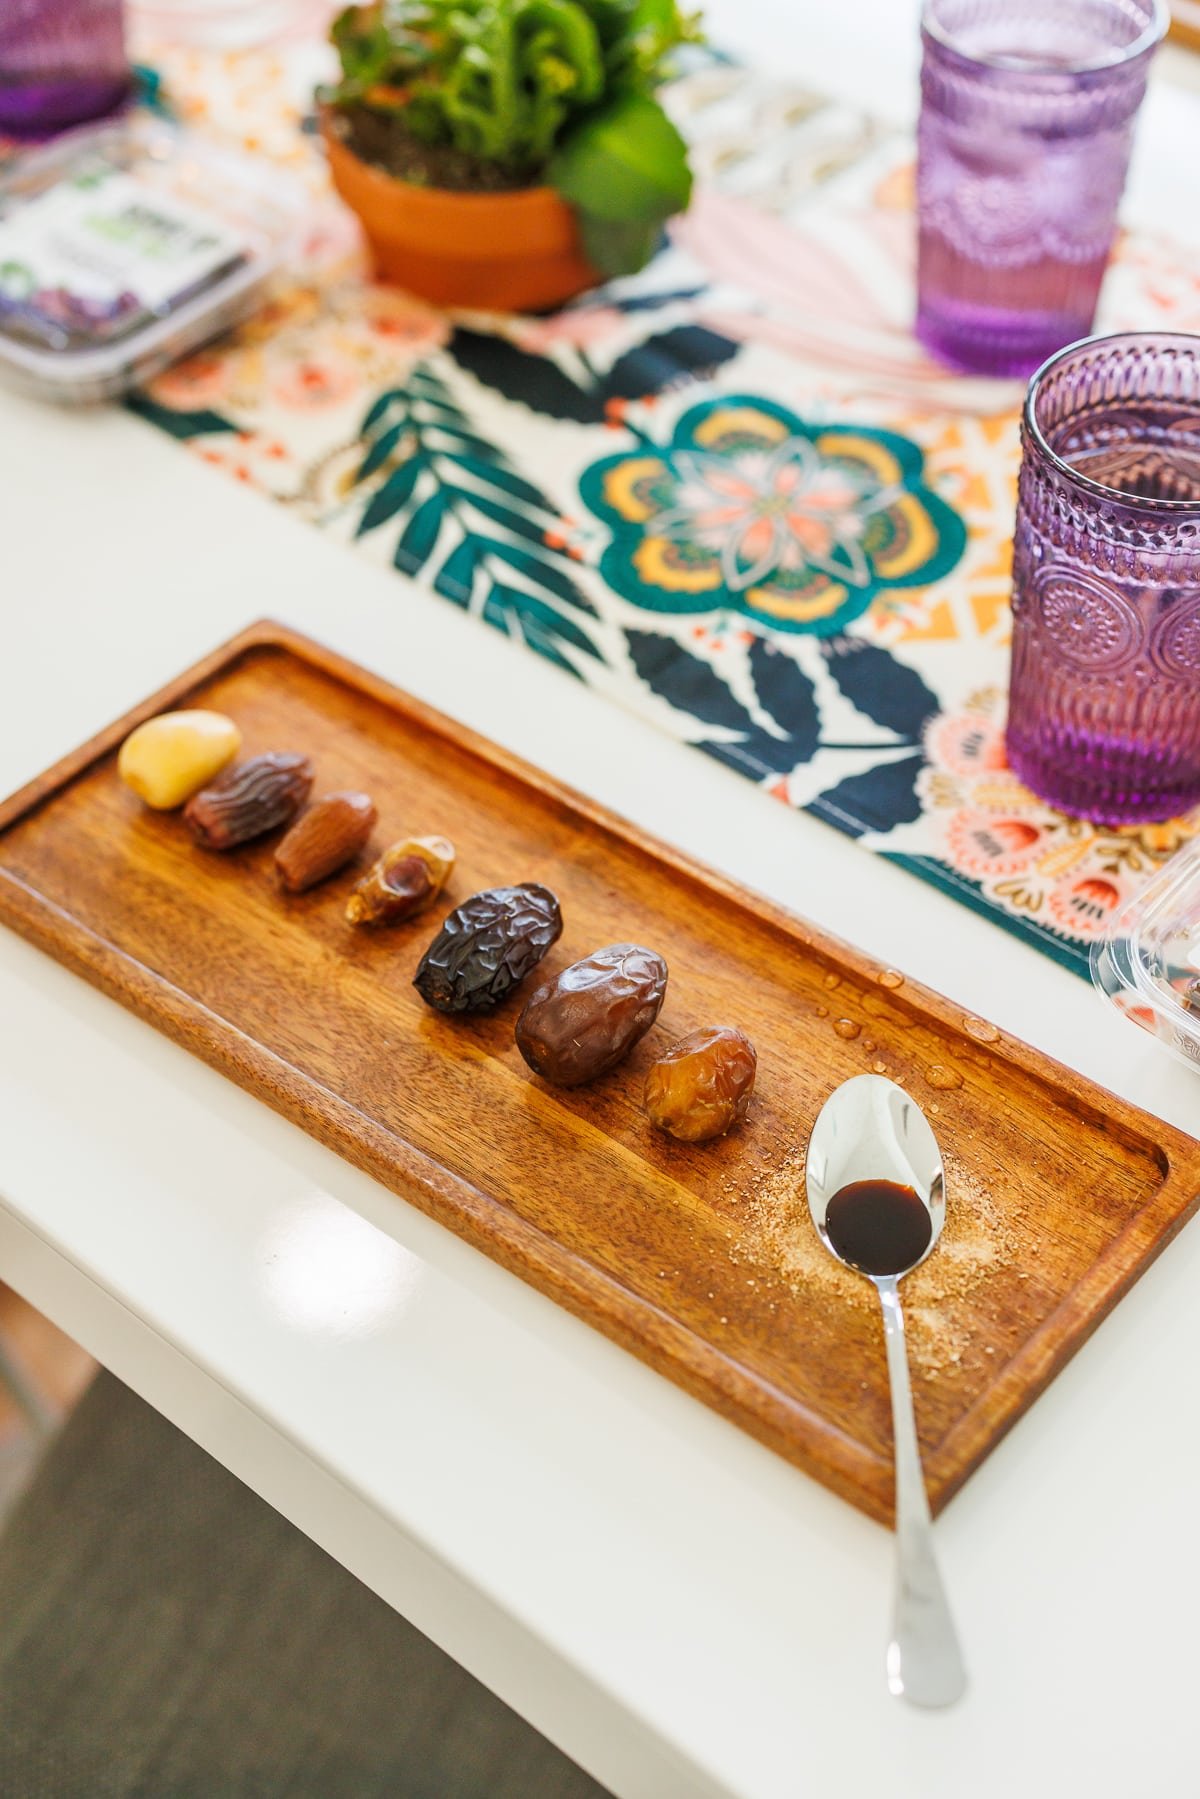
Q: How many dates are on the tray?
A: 7